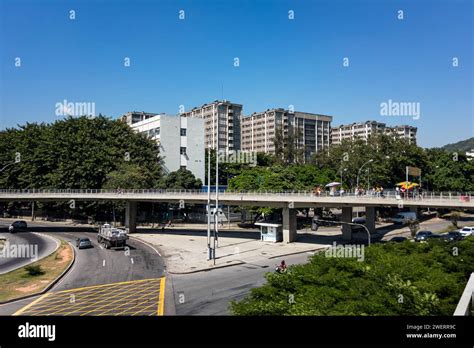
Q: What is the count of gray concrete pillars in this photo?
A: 4